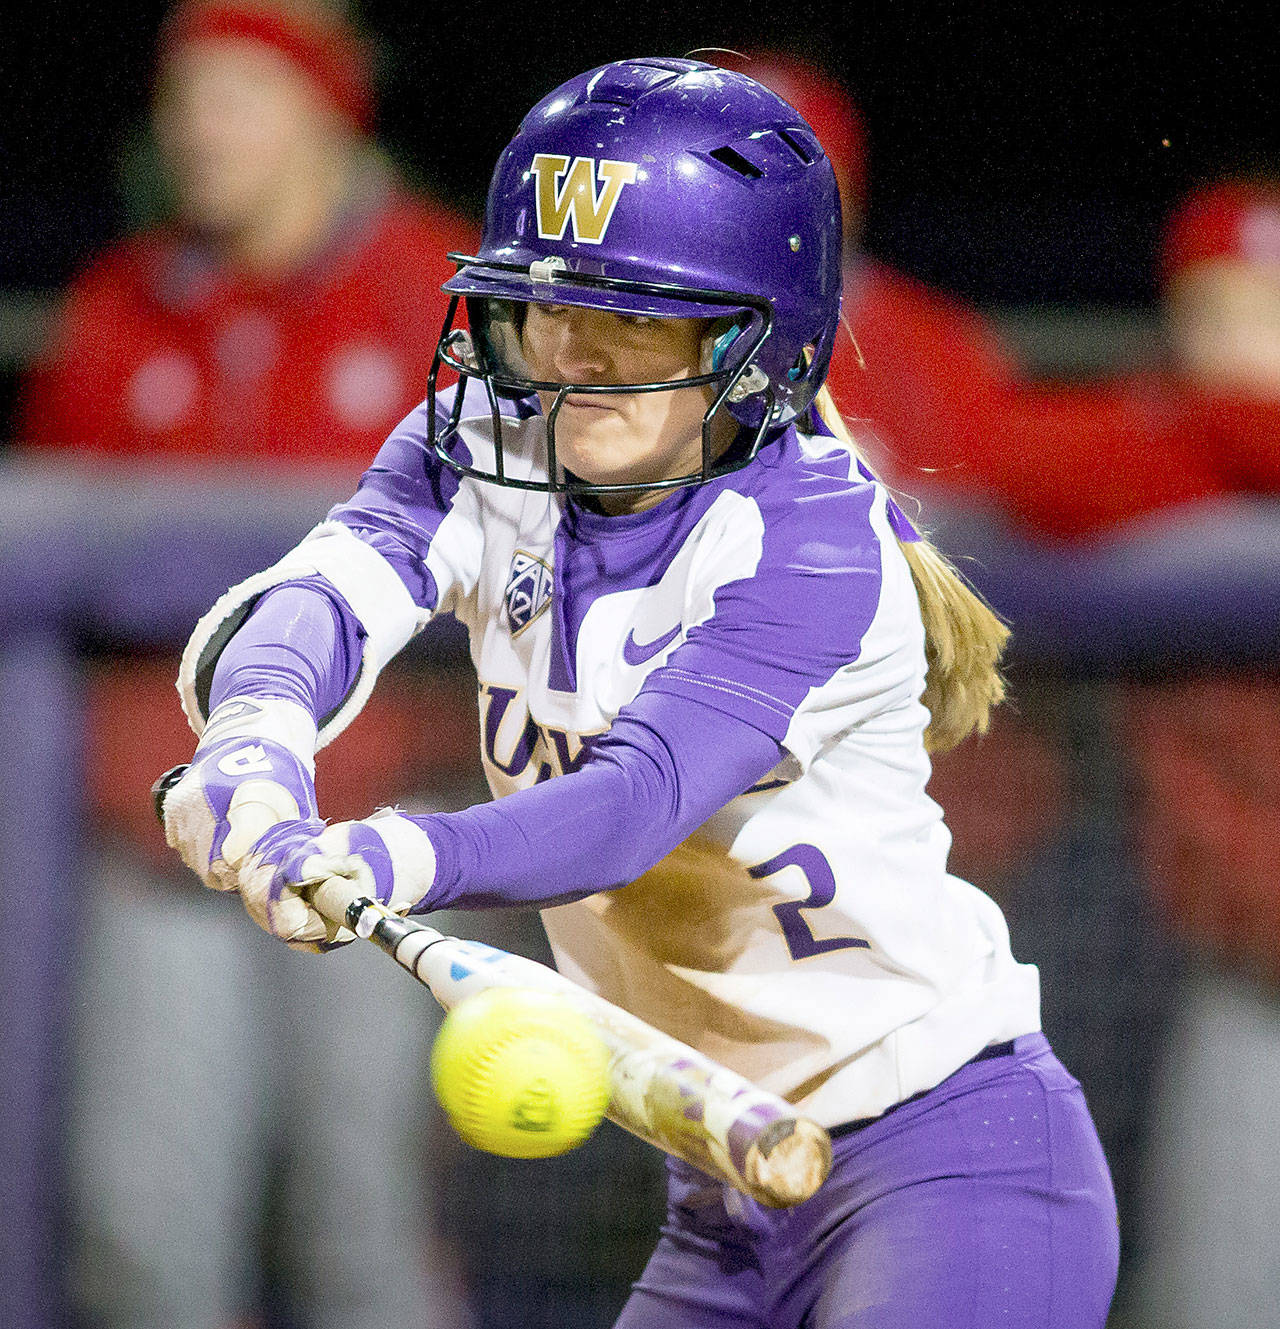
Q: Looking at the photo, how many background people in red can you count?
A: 3